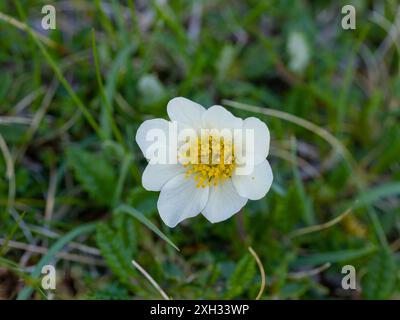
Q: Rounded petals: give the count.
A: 8